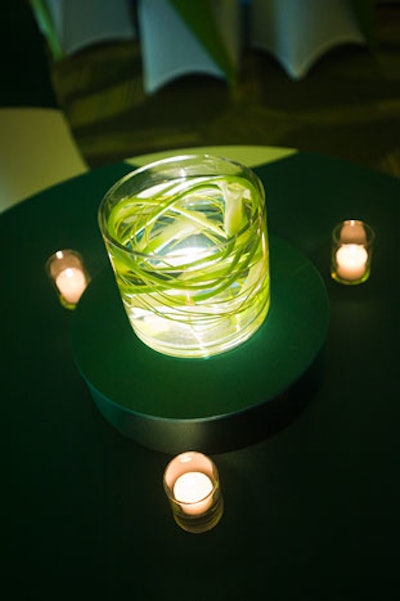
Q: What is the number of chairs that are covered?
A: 3